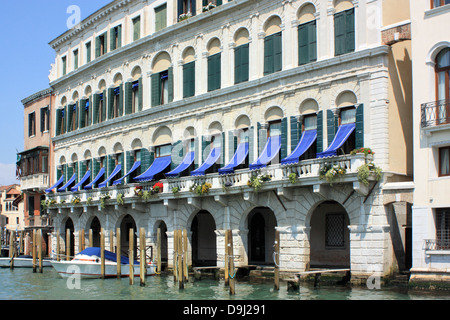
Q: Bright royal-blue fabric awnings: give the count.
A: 13